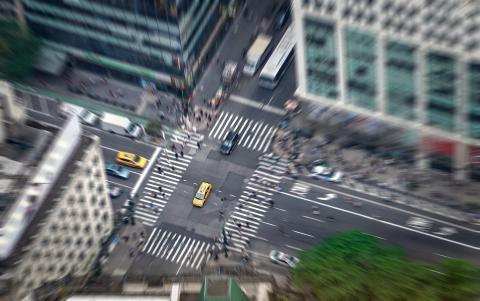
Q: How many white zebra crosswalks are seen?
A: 4